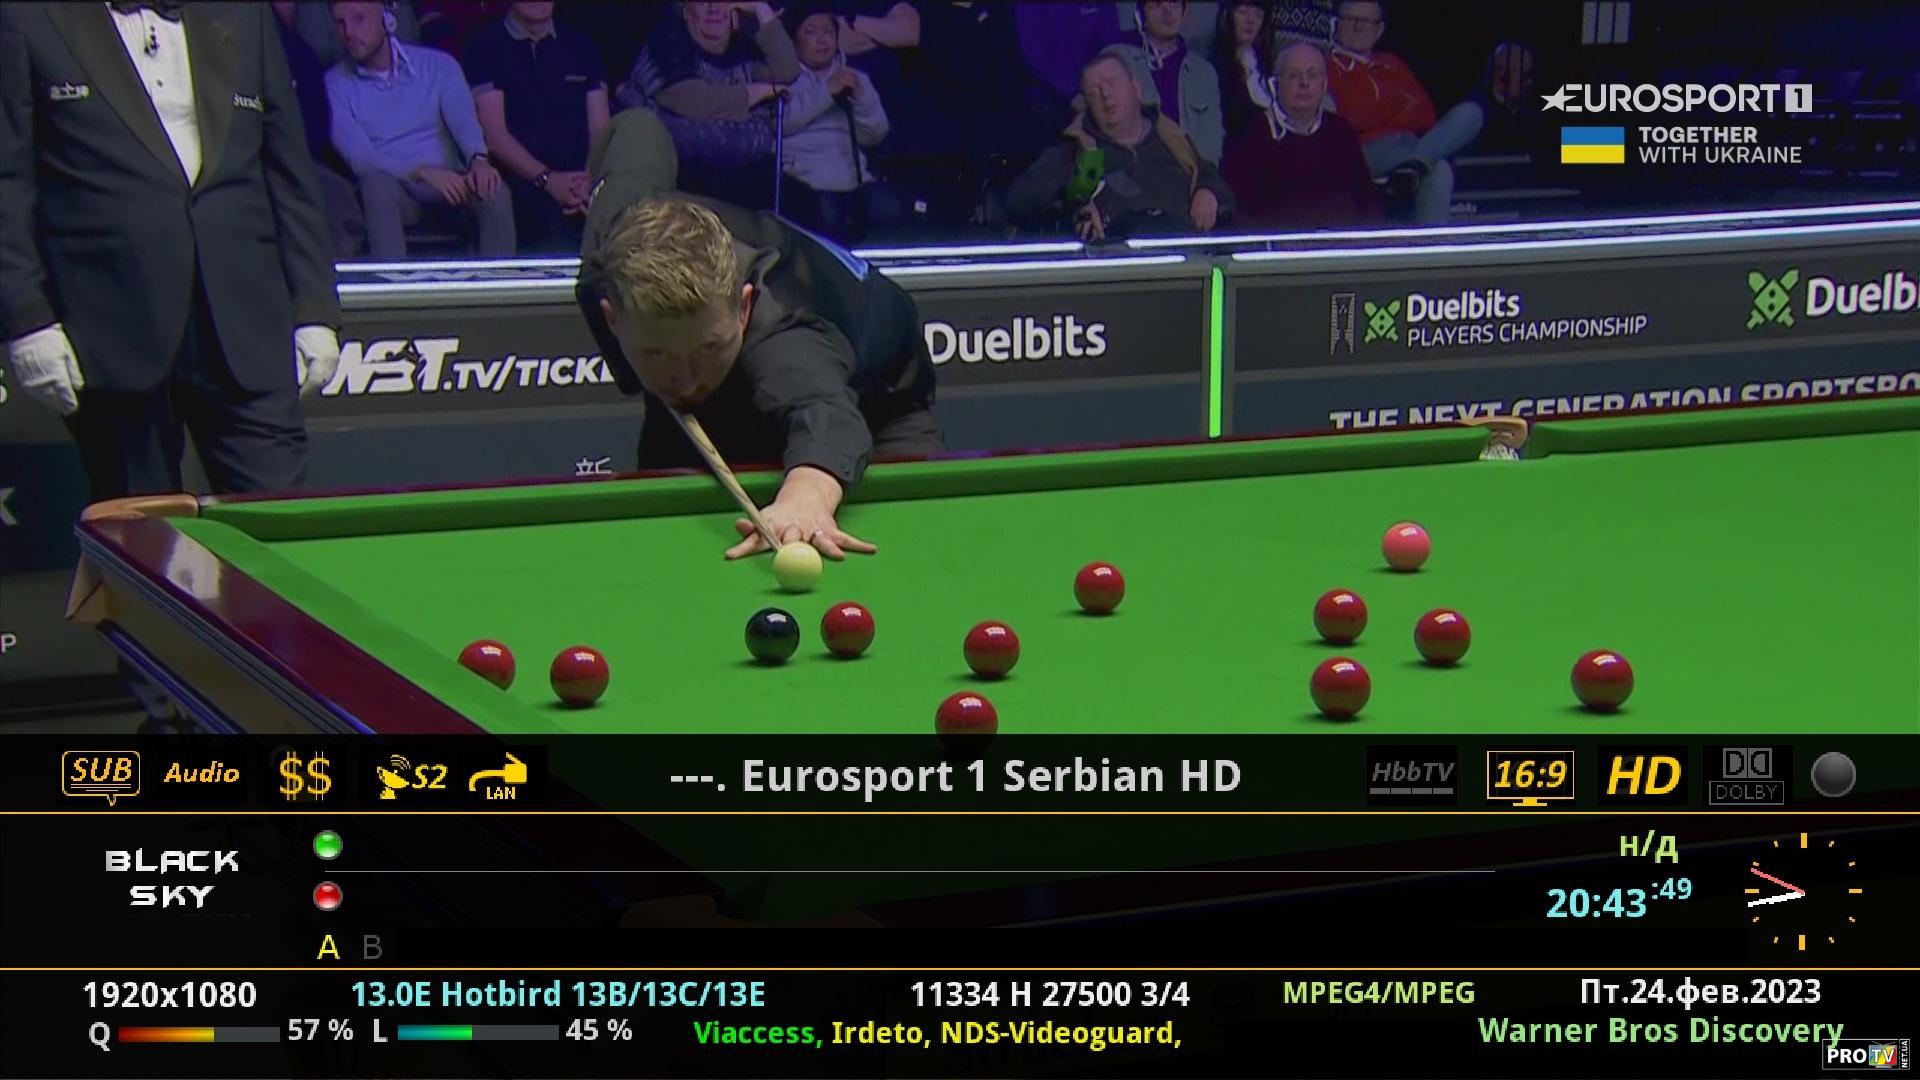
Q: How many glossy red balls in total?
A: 10